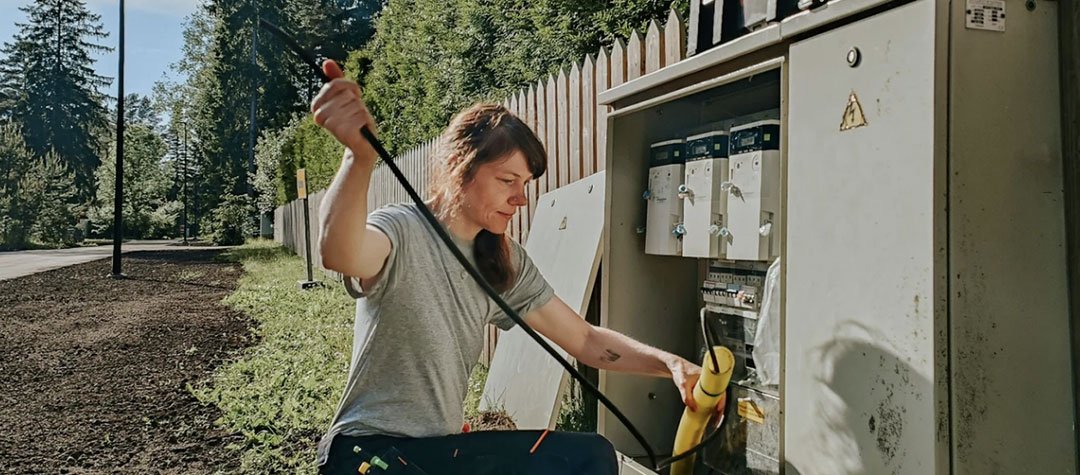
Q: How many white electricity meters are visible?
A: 3